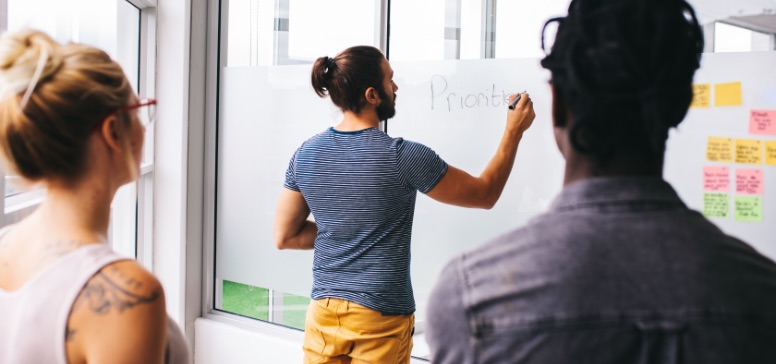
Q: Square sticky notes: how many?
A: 10